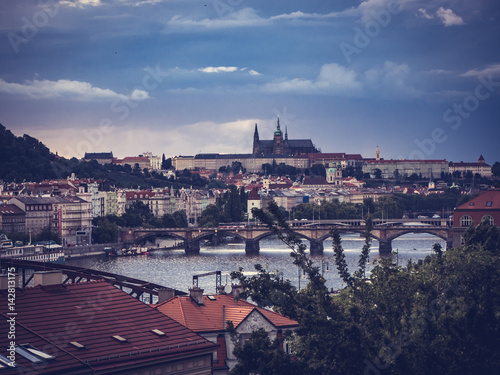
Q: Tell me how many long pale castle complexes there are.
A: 1